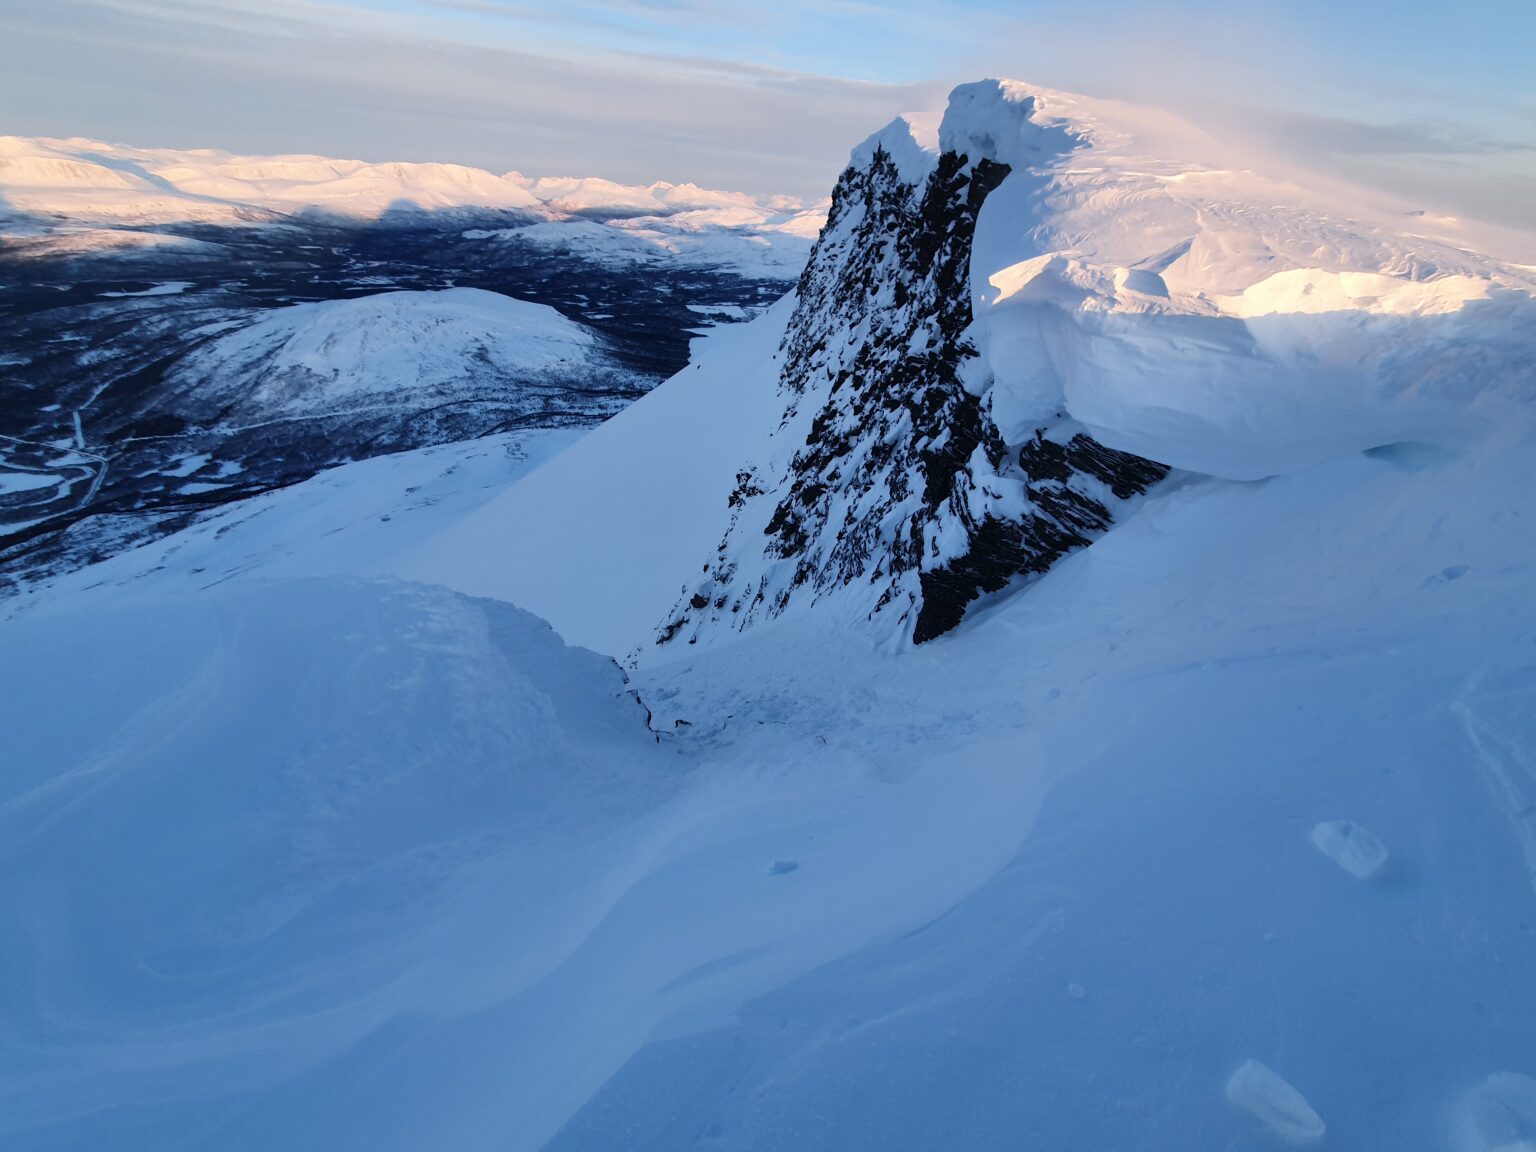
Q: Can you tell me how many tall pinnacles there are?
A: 2